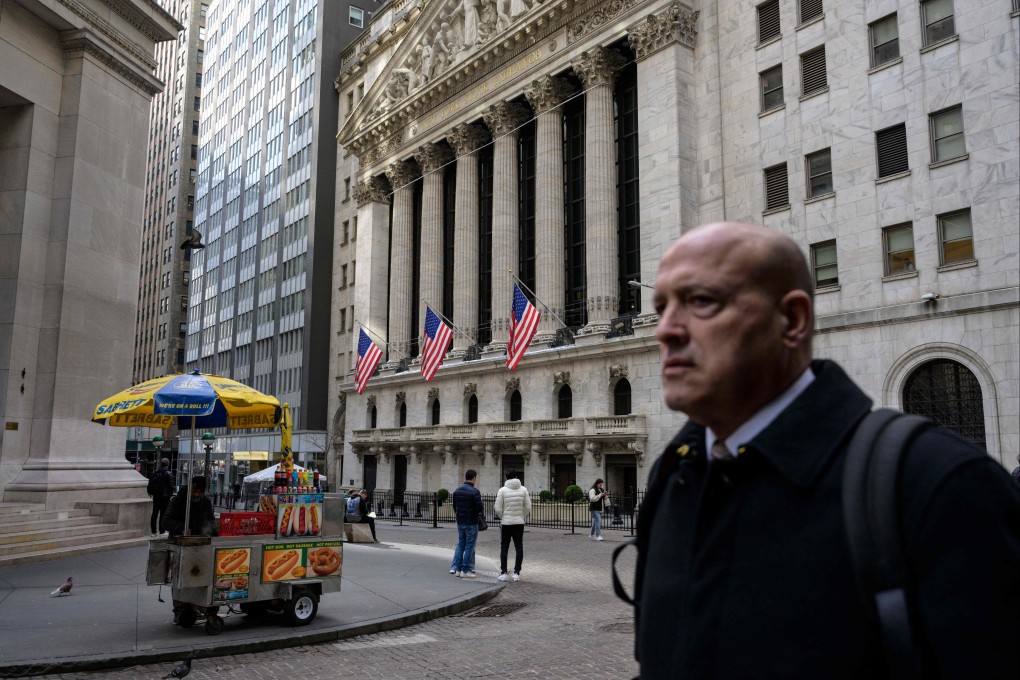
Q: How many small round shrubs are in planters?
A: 3